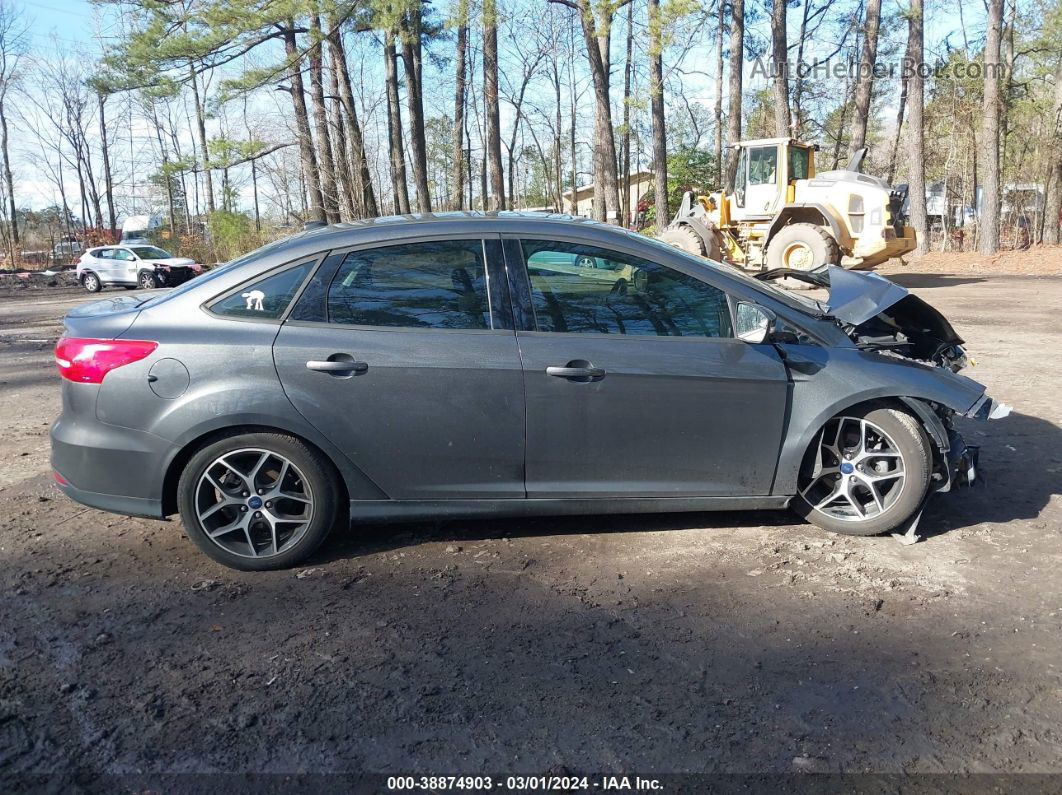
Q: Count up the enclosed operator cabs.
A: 1